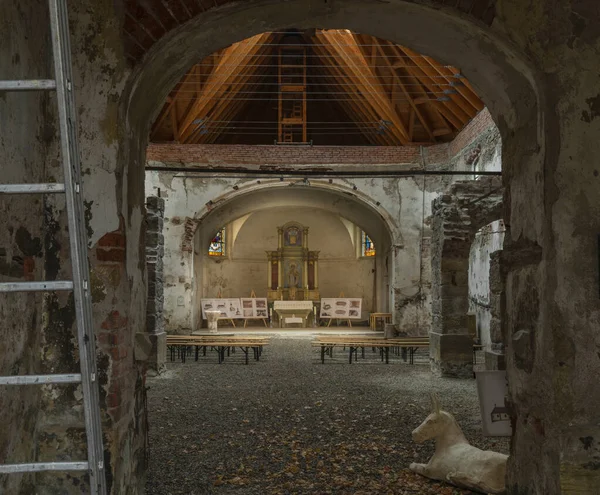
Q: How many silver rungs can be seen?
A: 5